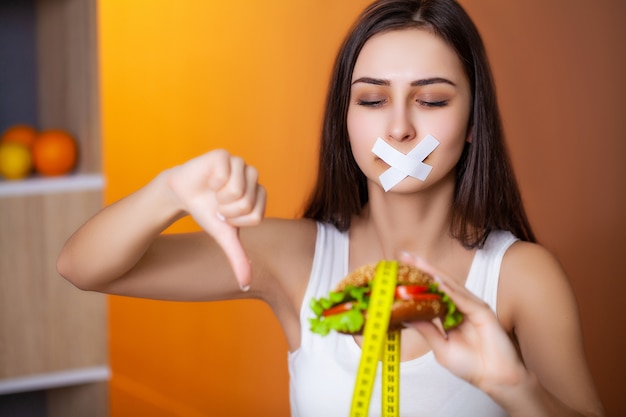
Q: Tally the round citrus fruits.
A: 3